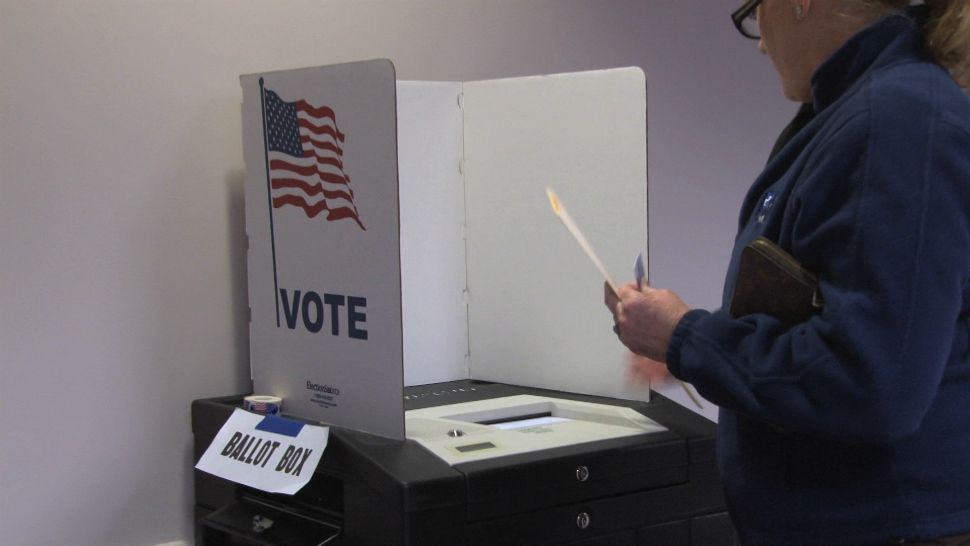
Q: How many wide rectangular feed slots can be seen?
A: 1